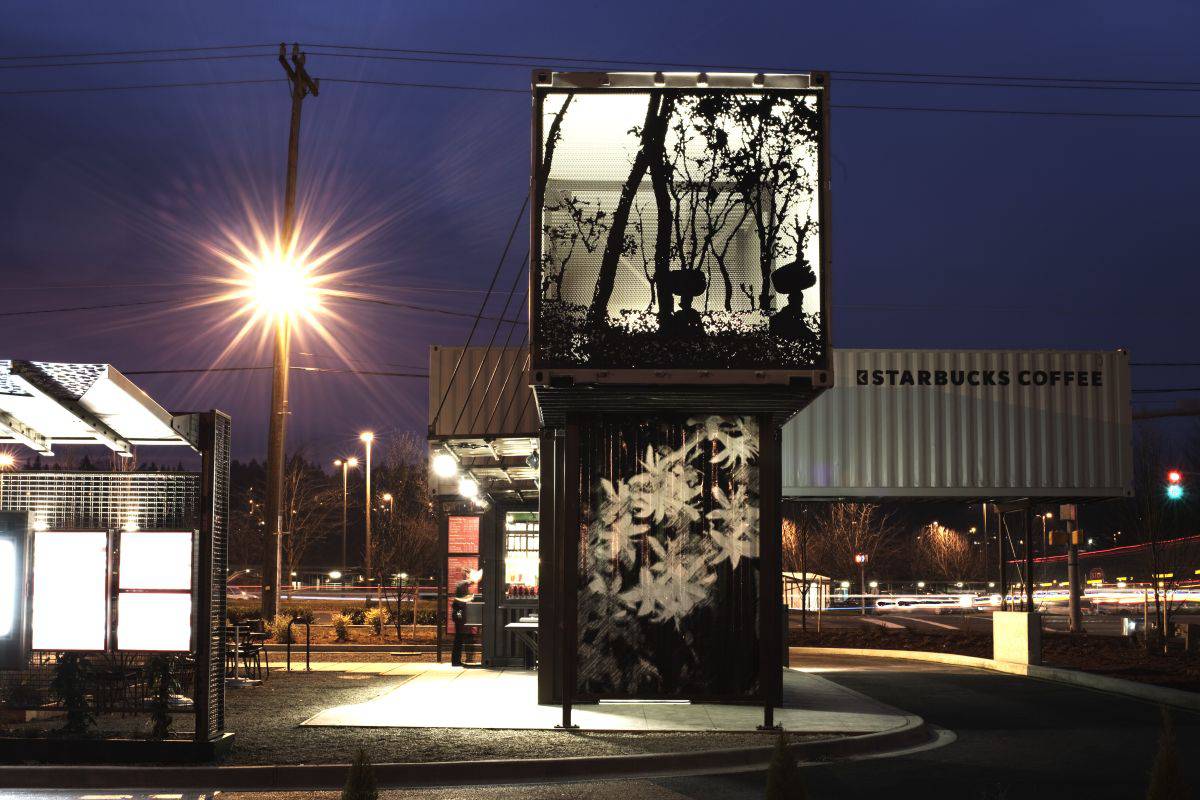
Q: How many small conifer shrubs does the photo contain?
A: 3